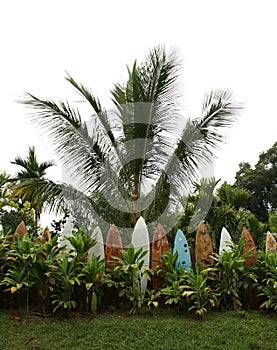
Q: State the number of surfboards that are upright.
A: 12